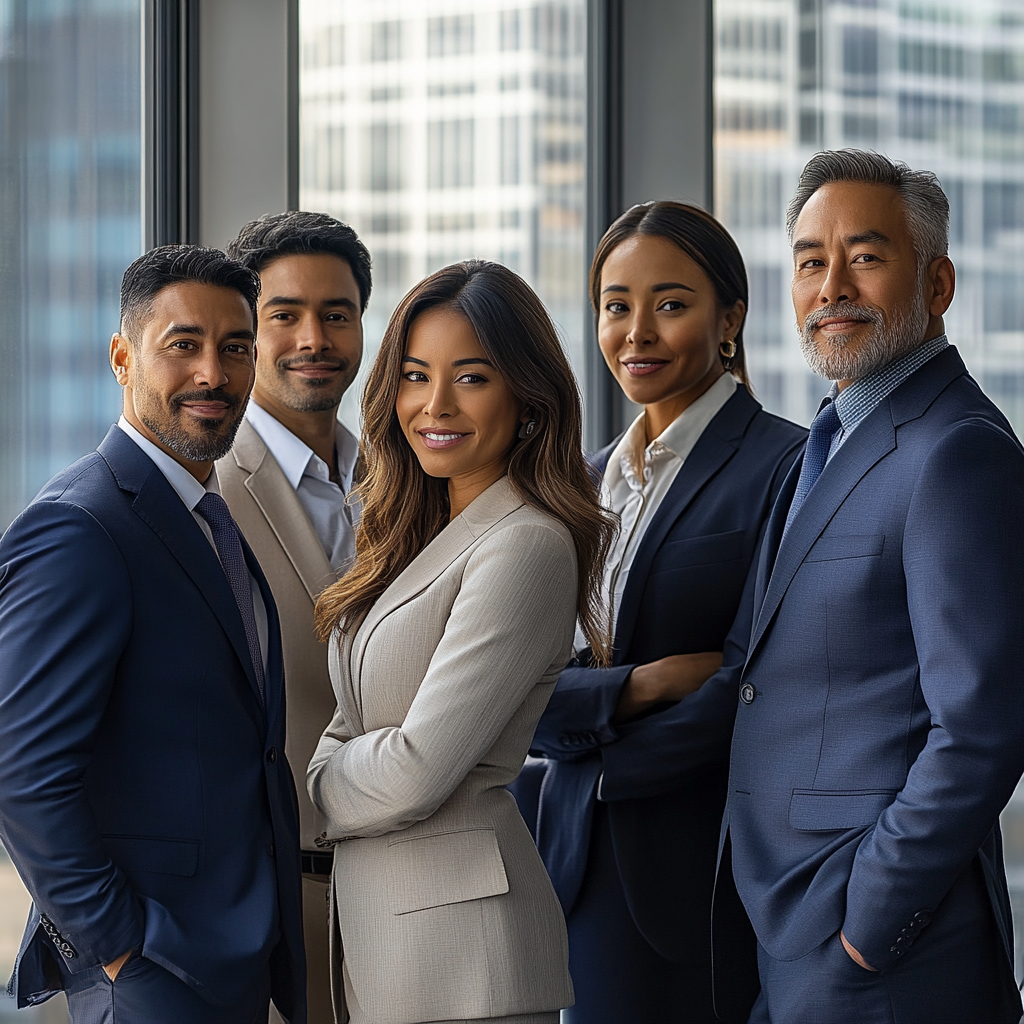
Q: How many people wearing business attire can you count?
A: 5